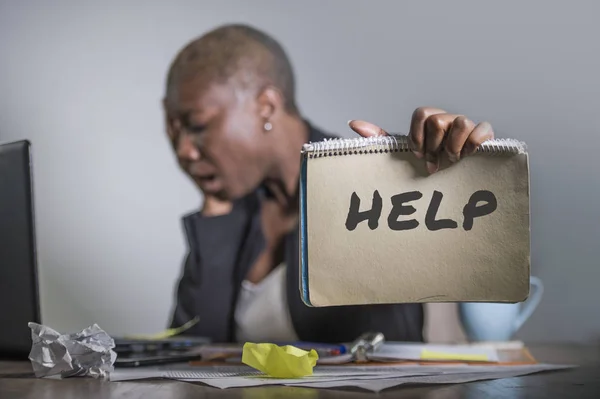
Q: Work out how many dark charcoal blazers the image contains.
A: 1